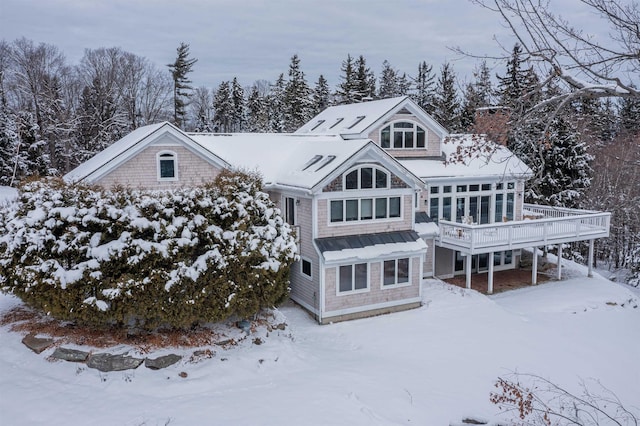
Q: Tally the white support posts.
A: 5